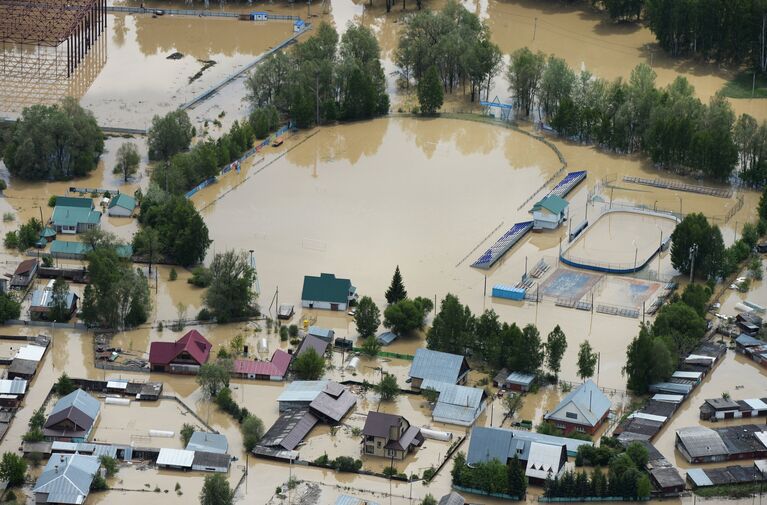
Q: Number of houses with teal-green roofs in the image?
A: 5